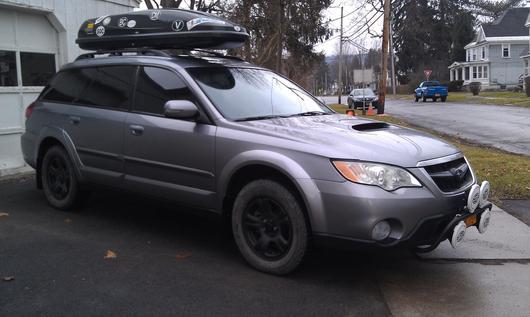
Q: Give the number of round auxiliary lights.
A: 4